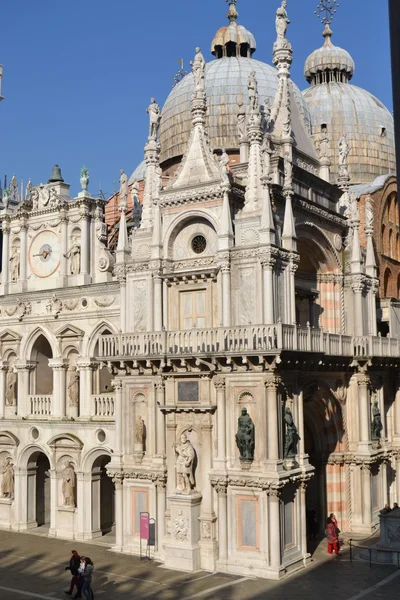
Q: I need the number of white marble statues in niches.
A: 8